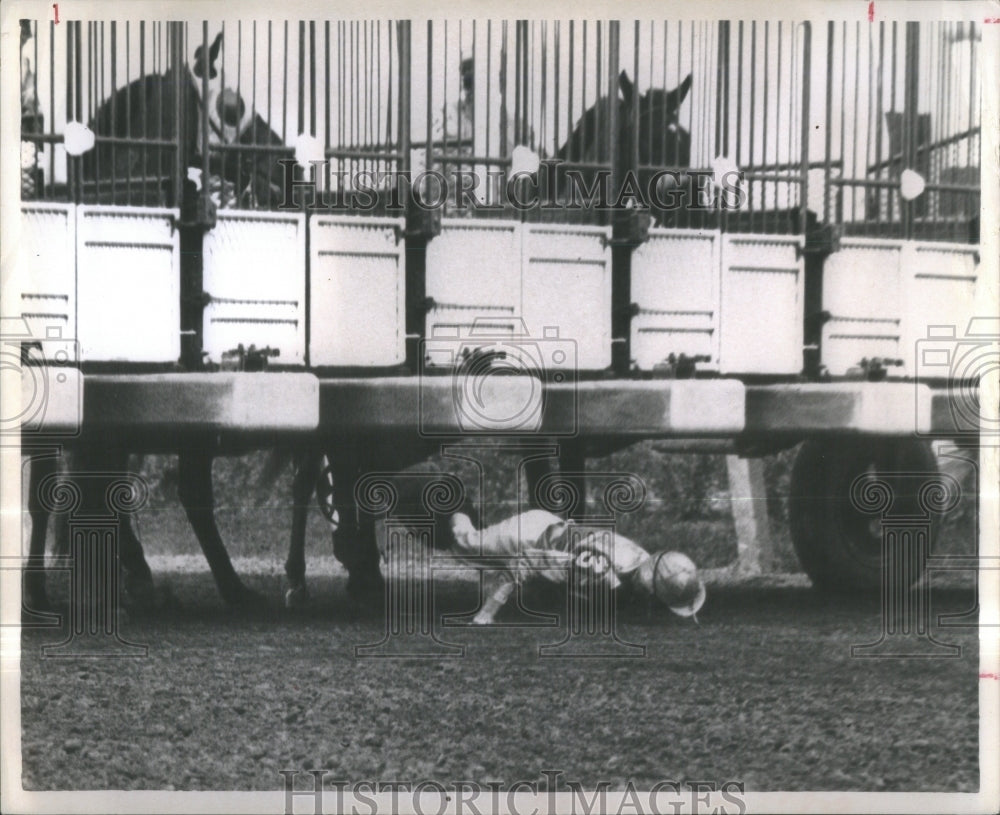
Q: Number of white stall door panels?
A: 10